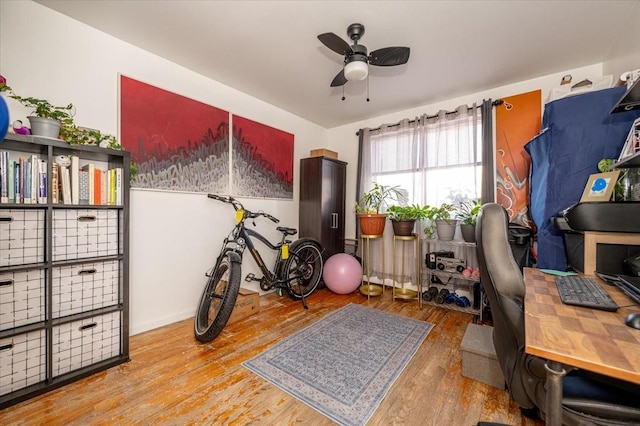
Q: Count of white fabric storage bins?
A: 6